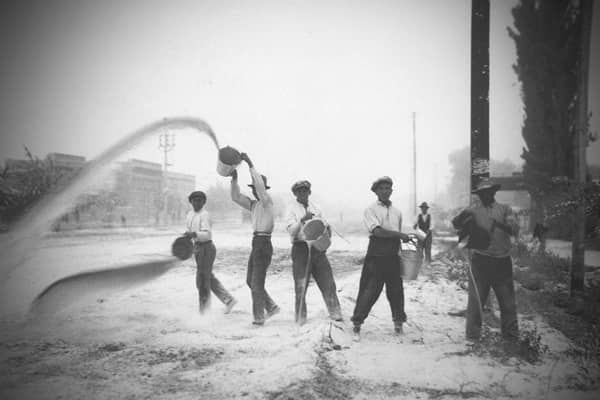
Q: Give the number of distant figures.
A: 1